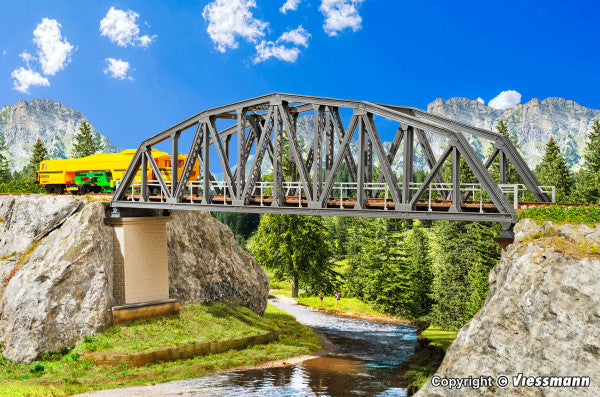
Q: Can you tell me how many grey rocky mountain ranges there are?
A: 2